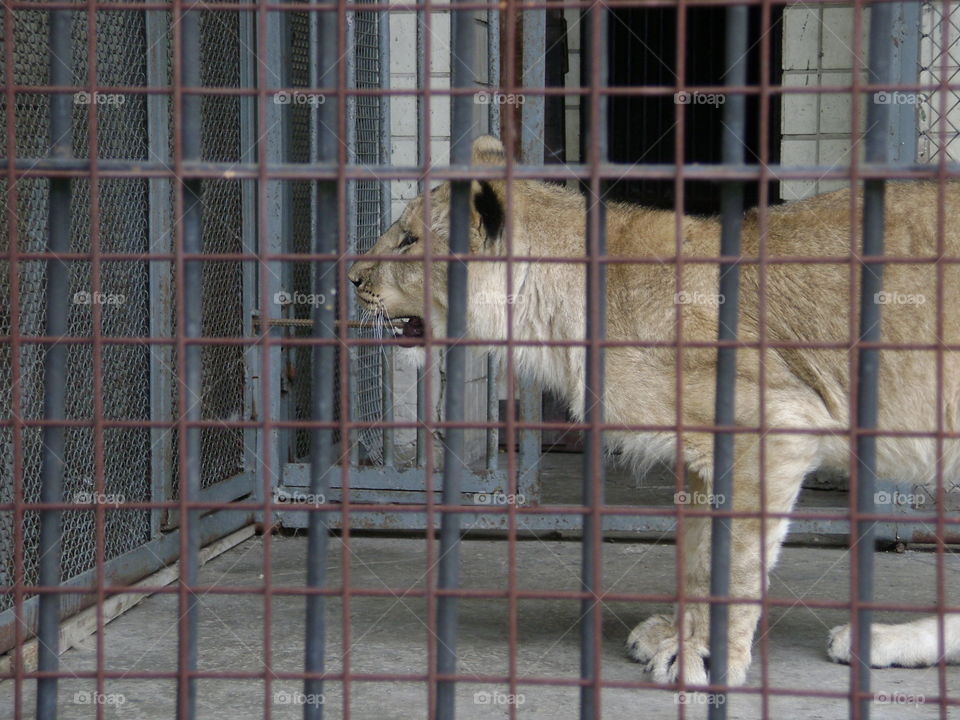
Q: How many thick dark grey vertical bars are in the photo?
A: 7